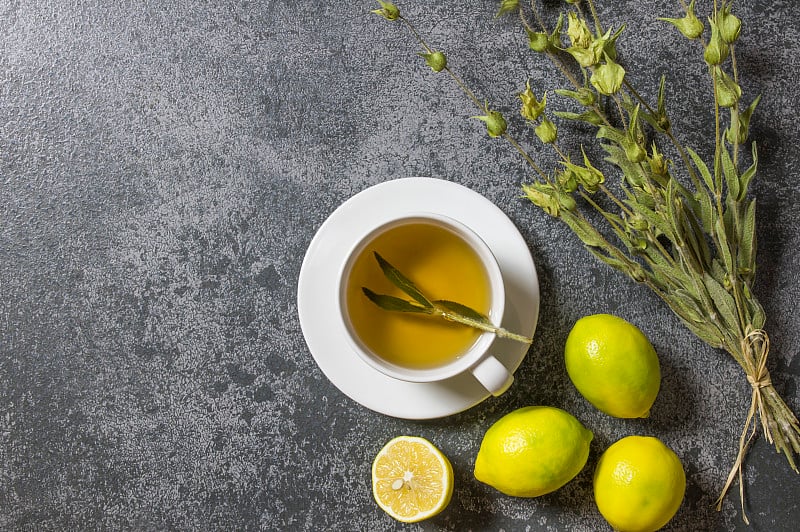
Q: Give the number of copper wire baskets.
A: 0